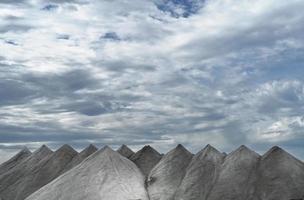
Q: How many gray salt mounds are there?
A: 11